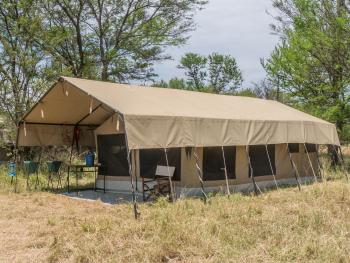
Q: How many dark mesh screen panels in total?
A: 6